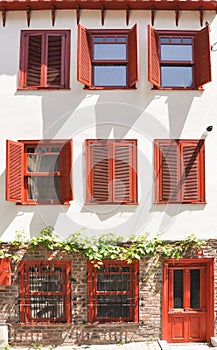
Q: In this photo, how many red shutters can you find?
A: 12